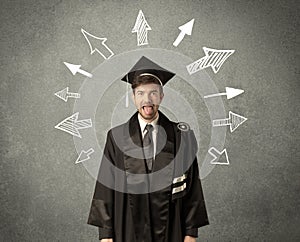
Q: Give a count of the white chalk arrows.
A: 11